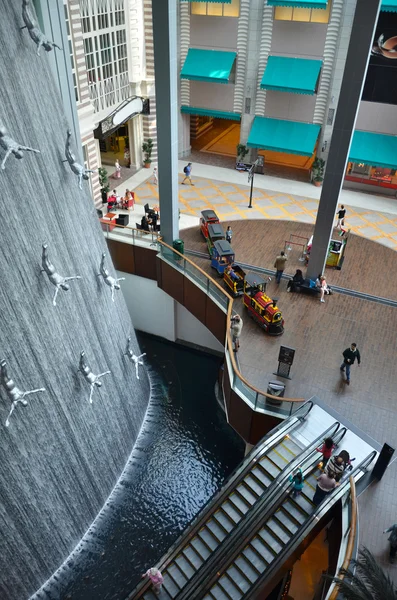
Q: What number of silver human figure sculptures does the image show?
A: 8